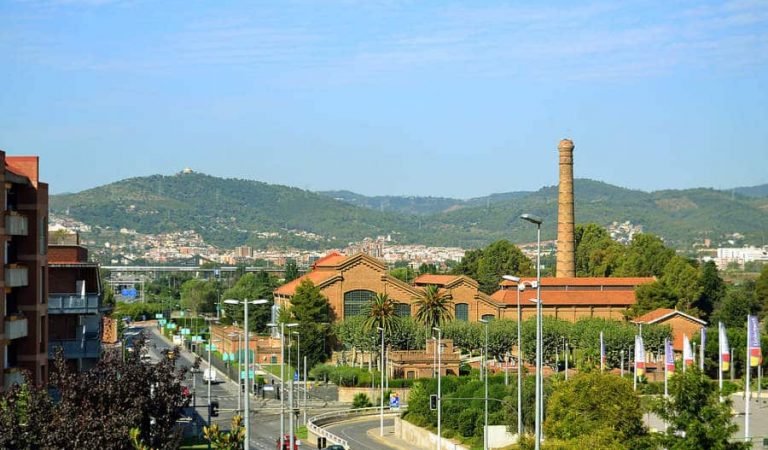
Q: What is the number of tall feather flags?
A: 7